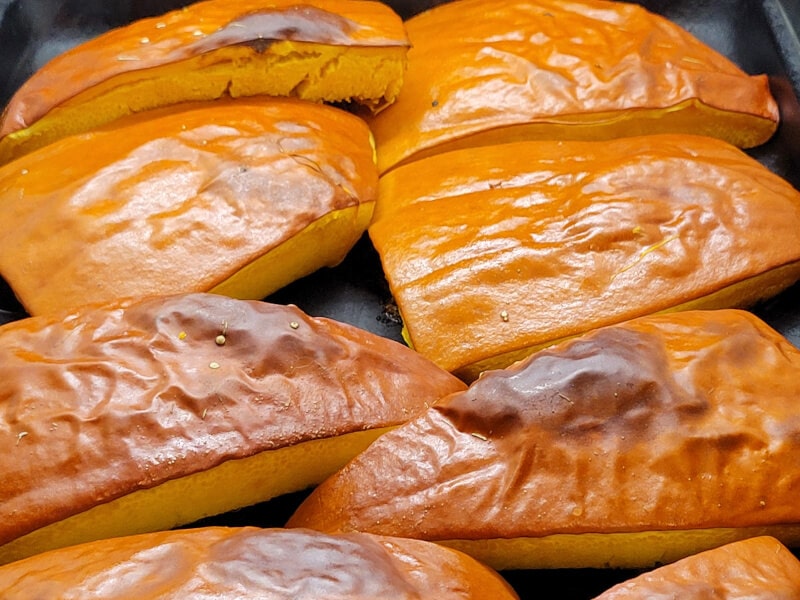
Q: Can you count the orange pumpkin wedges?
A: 8